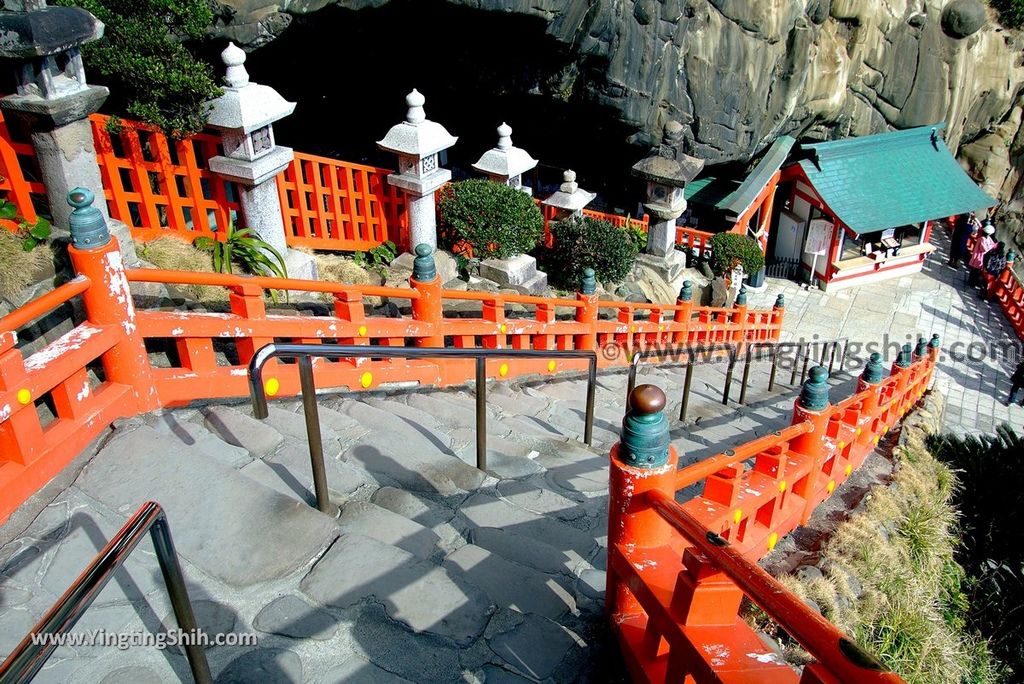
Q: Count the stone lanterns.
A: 6